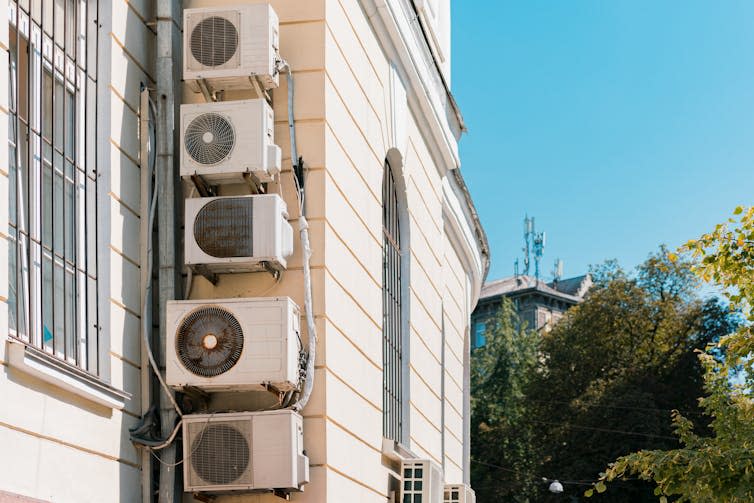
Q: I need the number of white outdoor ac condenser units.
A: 7